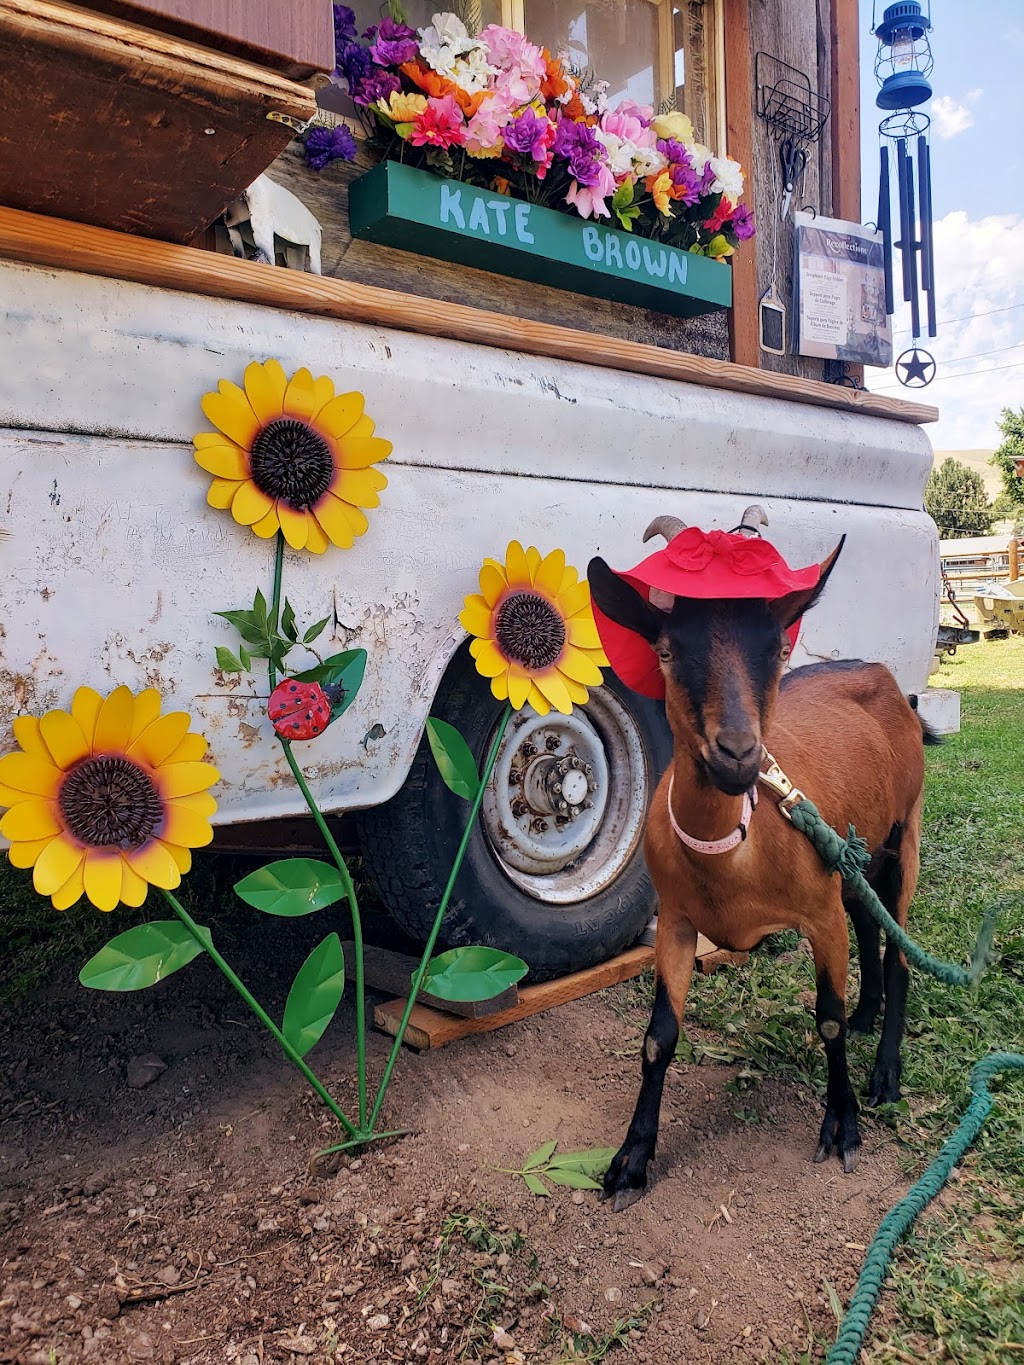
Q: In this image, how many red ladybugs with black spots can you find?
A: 1